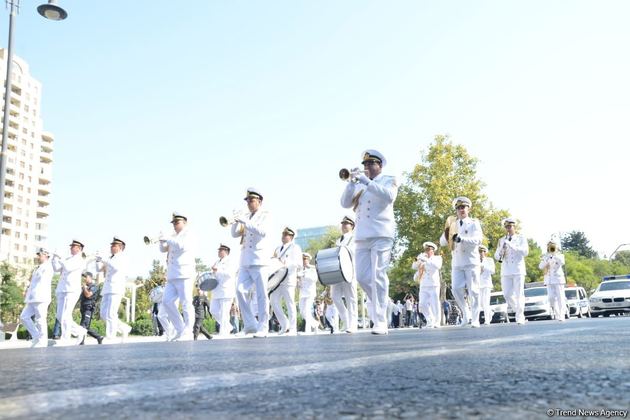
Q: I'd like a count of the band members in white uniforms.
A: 15